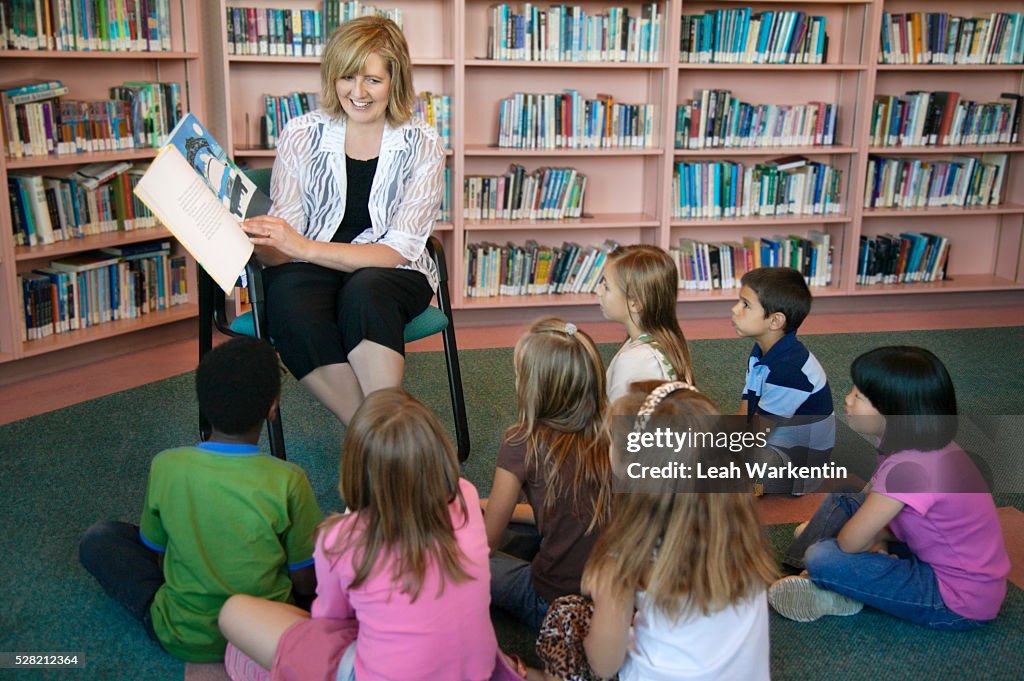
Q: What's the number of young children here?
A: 7